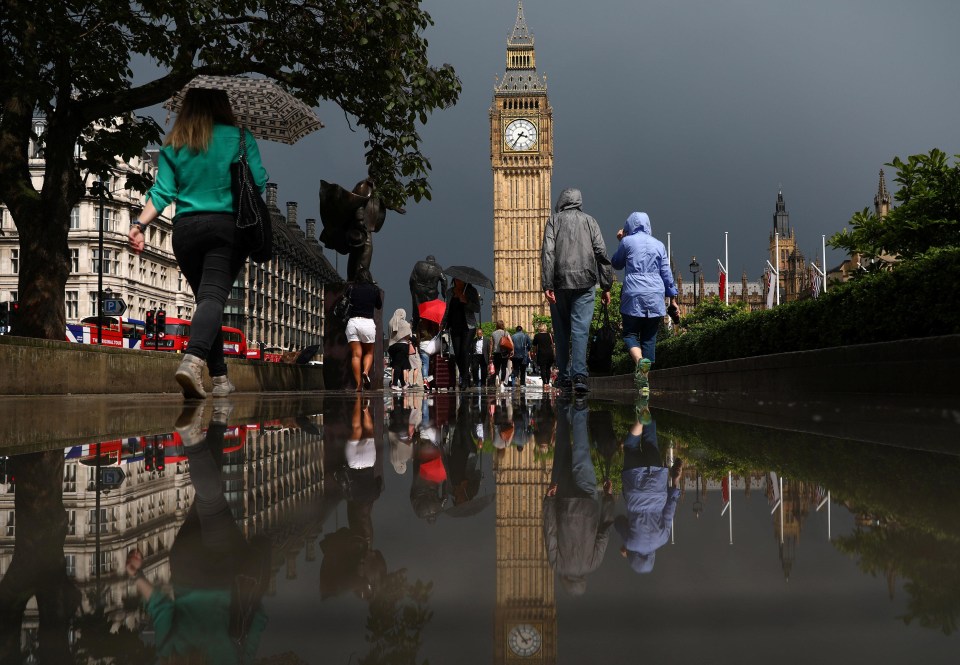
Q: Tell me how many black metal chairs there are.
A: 0